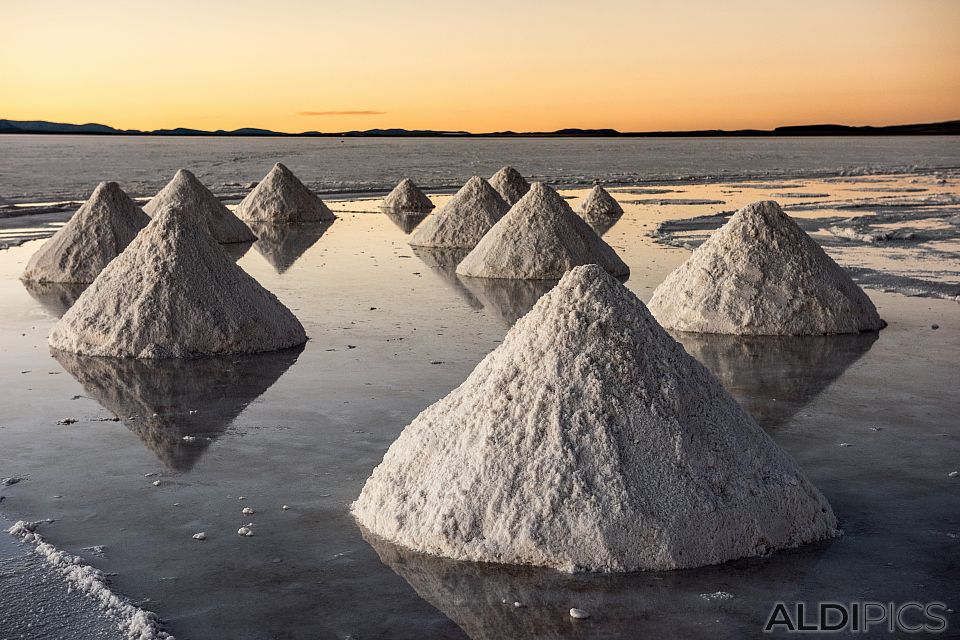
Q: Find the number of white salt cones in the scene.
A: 11